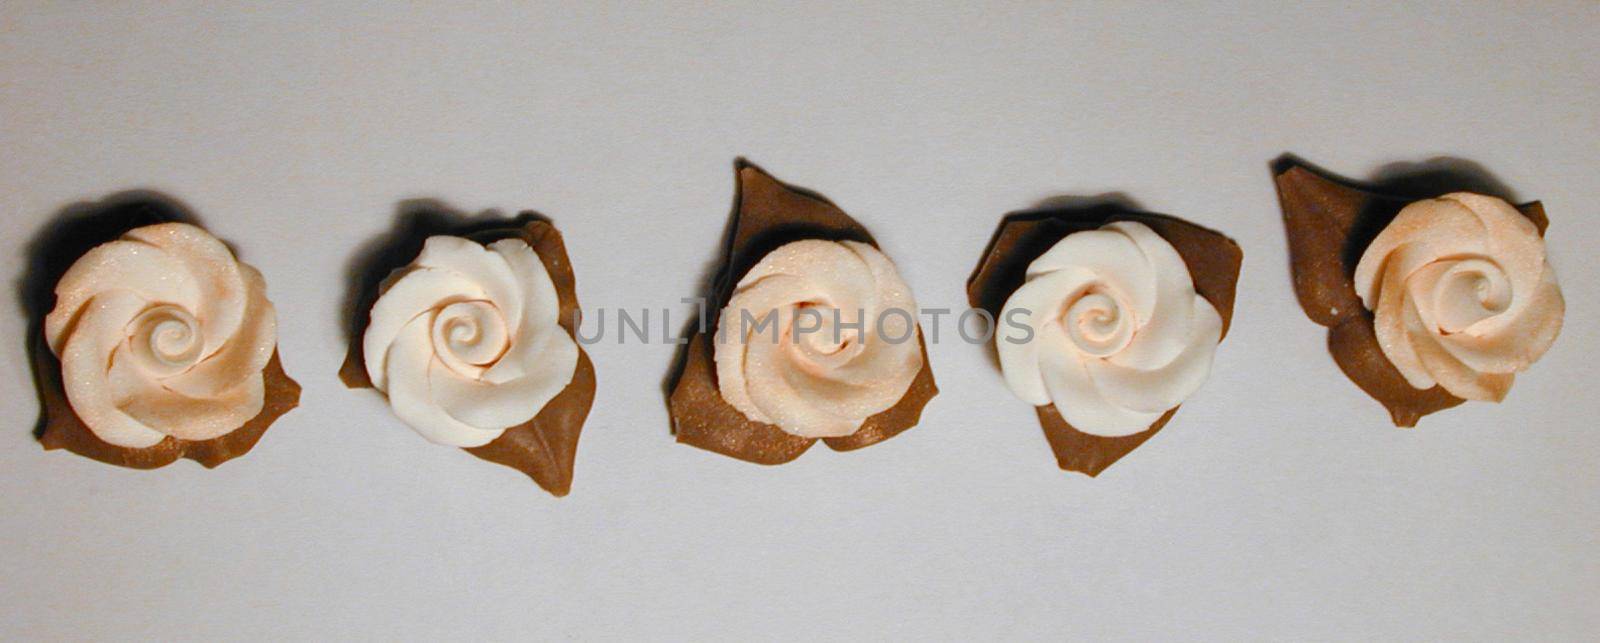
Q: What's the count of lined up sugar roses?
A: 5